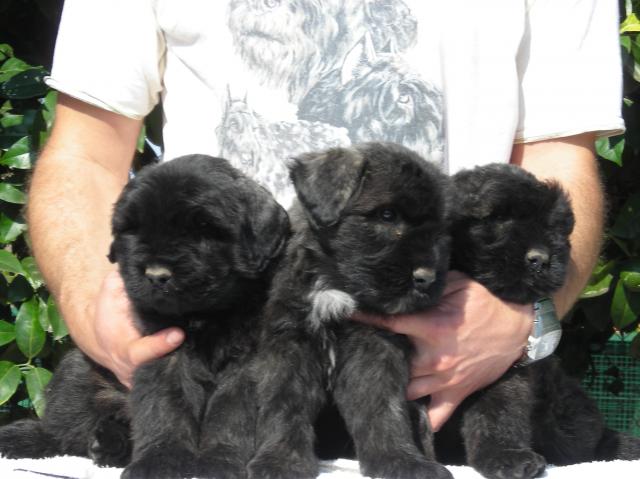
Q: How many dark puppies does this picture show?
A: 3